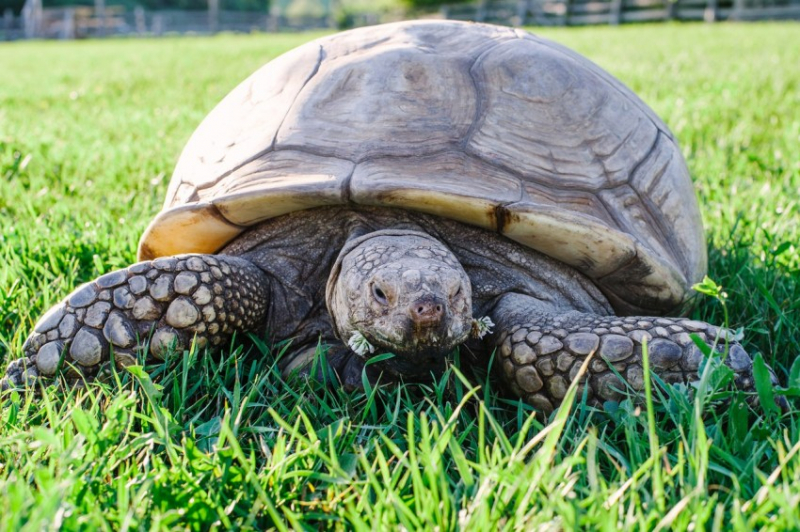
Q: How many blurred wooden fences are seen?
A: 2